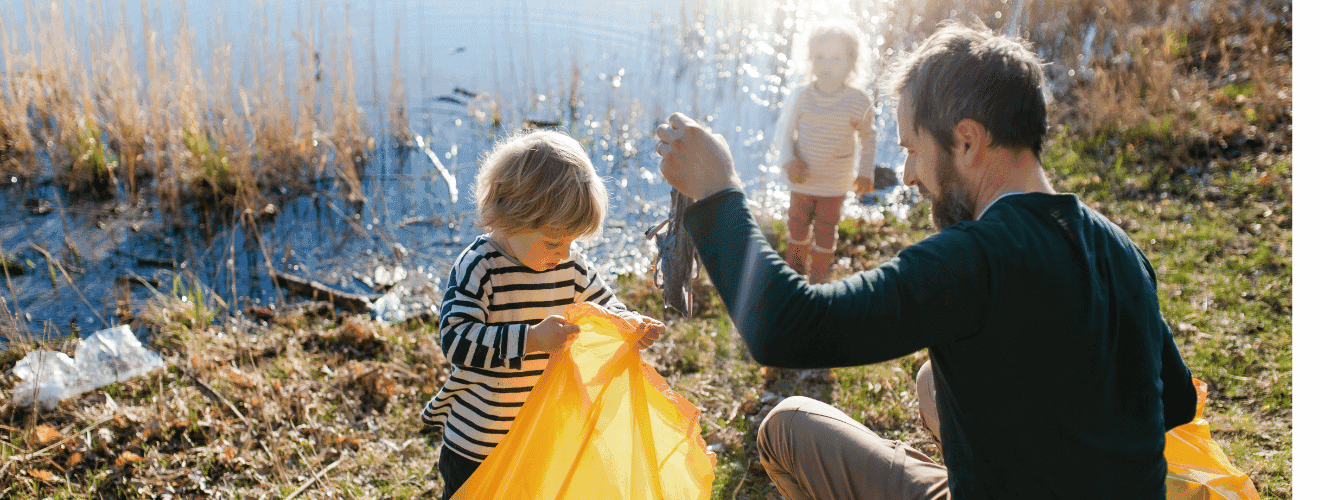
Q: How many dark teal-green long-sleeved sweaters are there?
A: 1